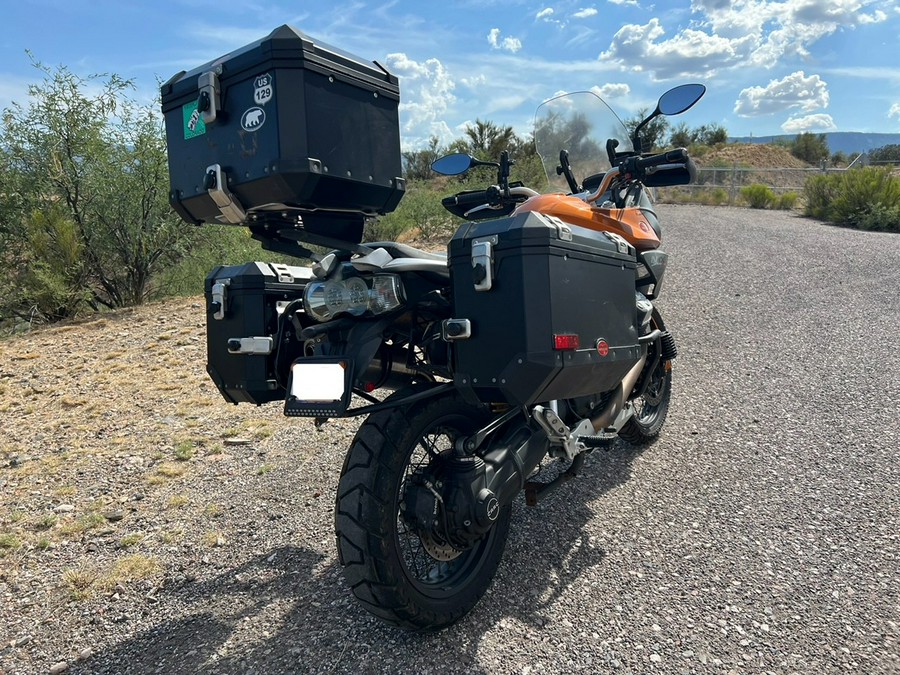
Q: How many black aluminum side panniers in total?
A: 2